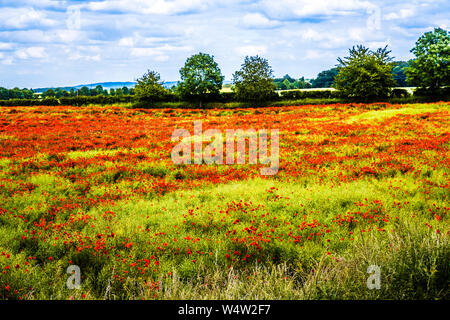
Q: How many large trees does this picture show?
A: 5